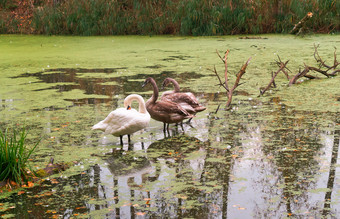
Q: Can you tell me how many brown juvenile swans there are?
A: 2